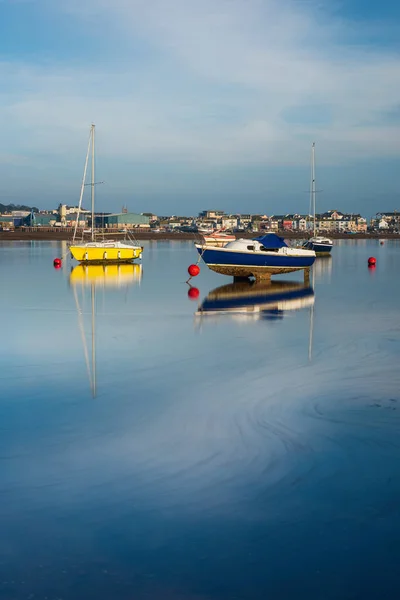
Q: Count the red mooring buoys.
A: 3